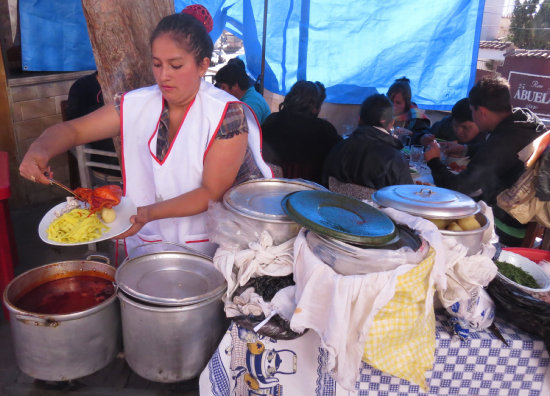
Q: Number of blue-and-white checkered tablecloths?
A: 1